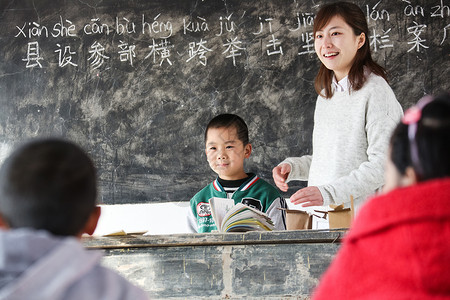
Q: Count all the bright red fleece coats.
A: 1